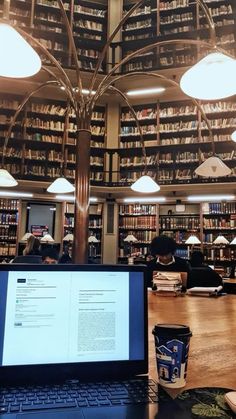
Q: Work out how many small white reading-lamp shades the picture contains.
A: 8